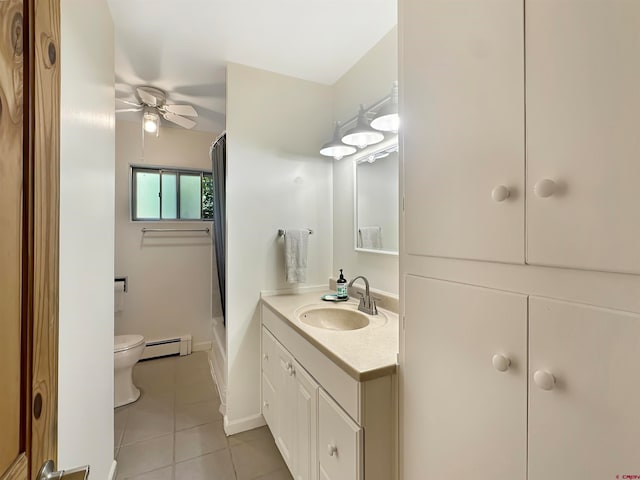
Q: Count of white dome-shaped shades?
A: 3